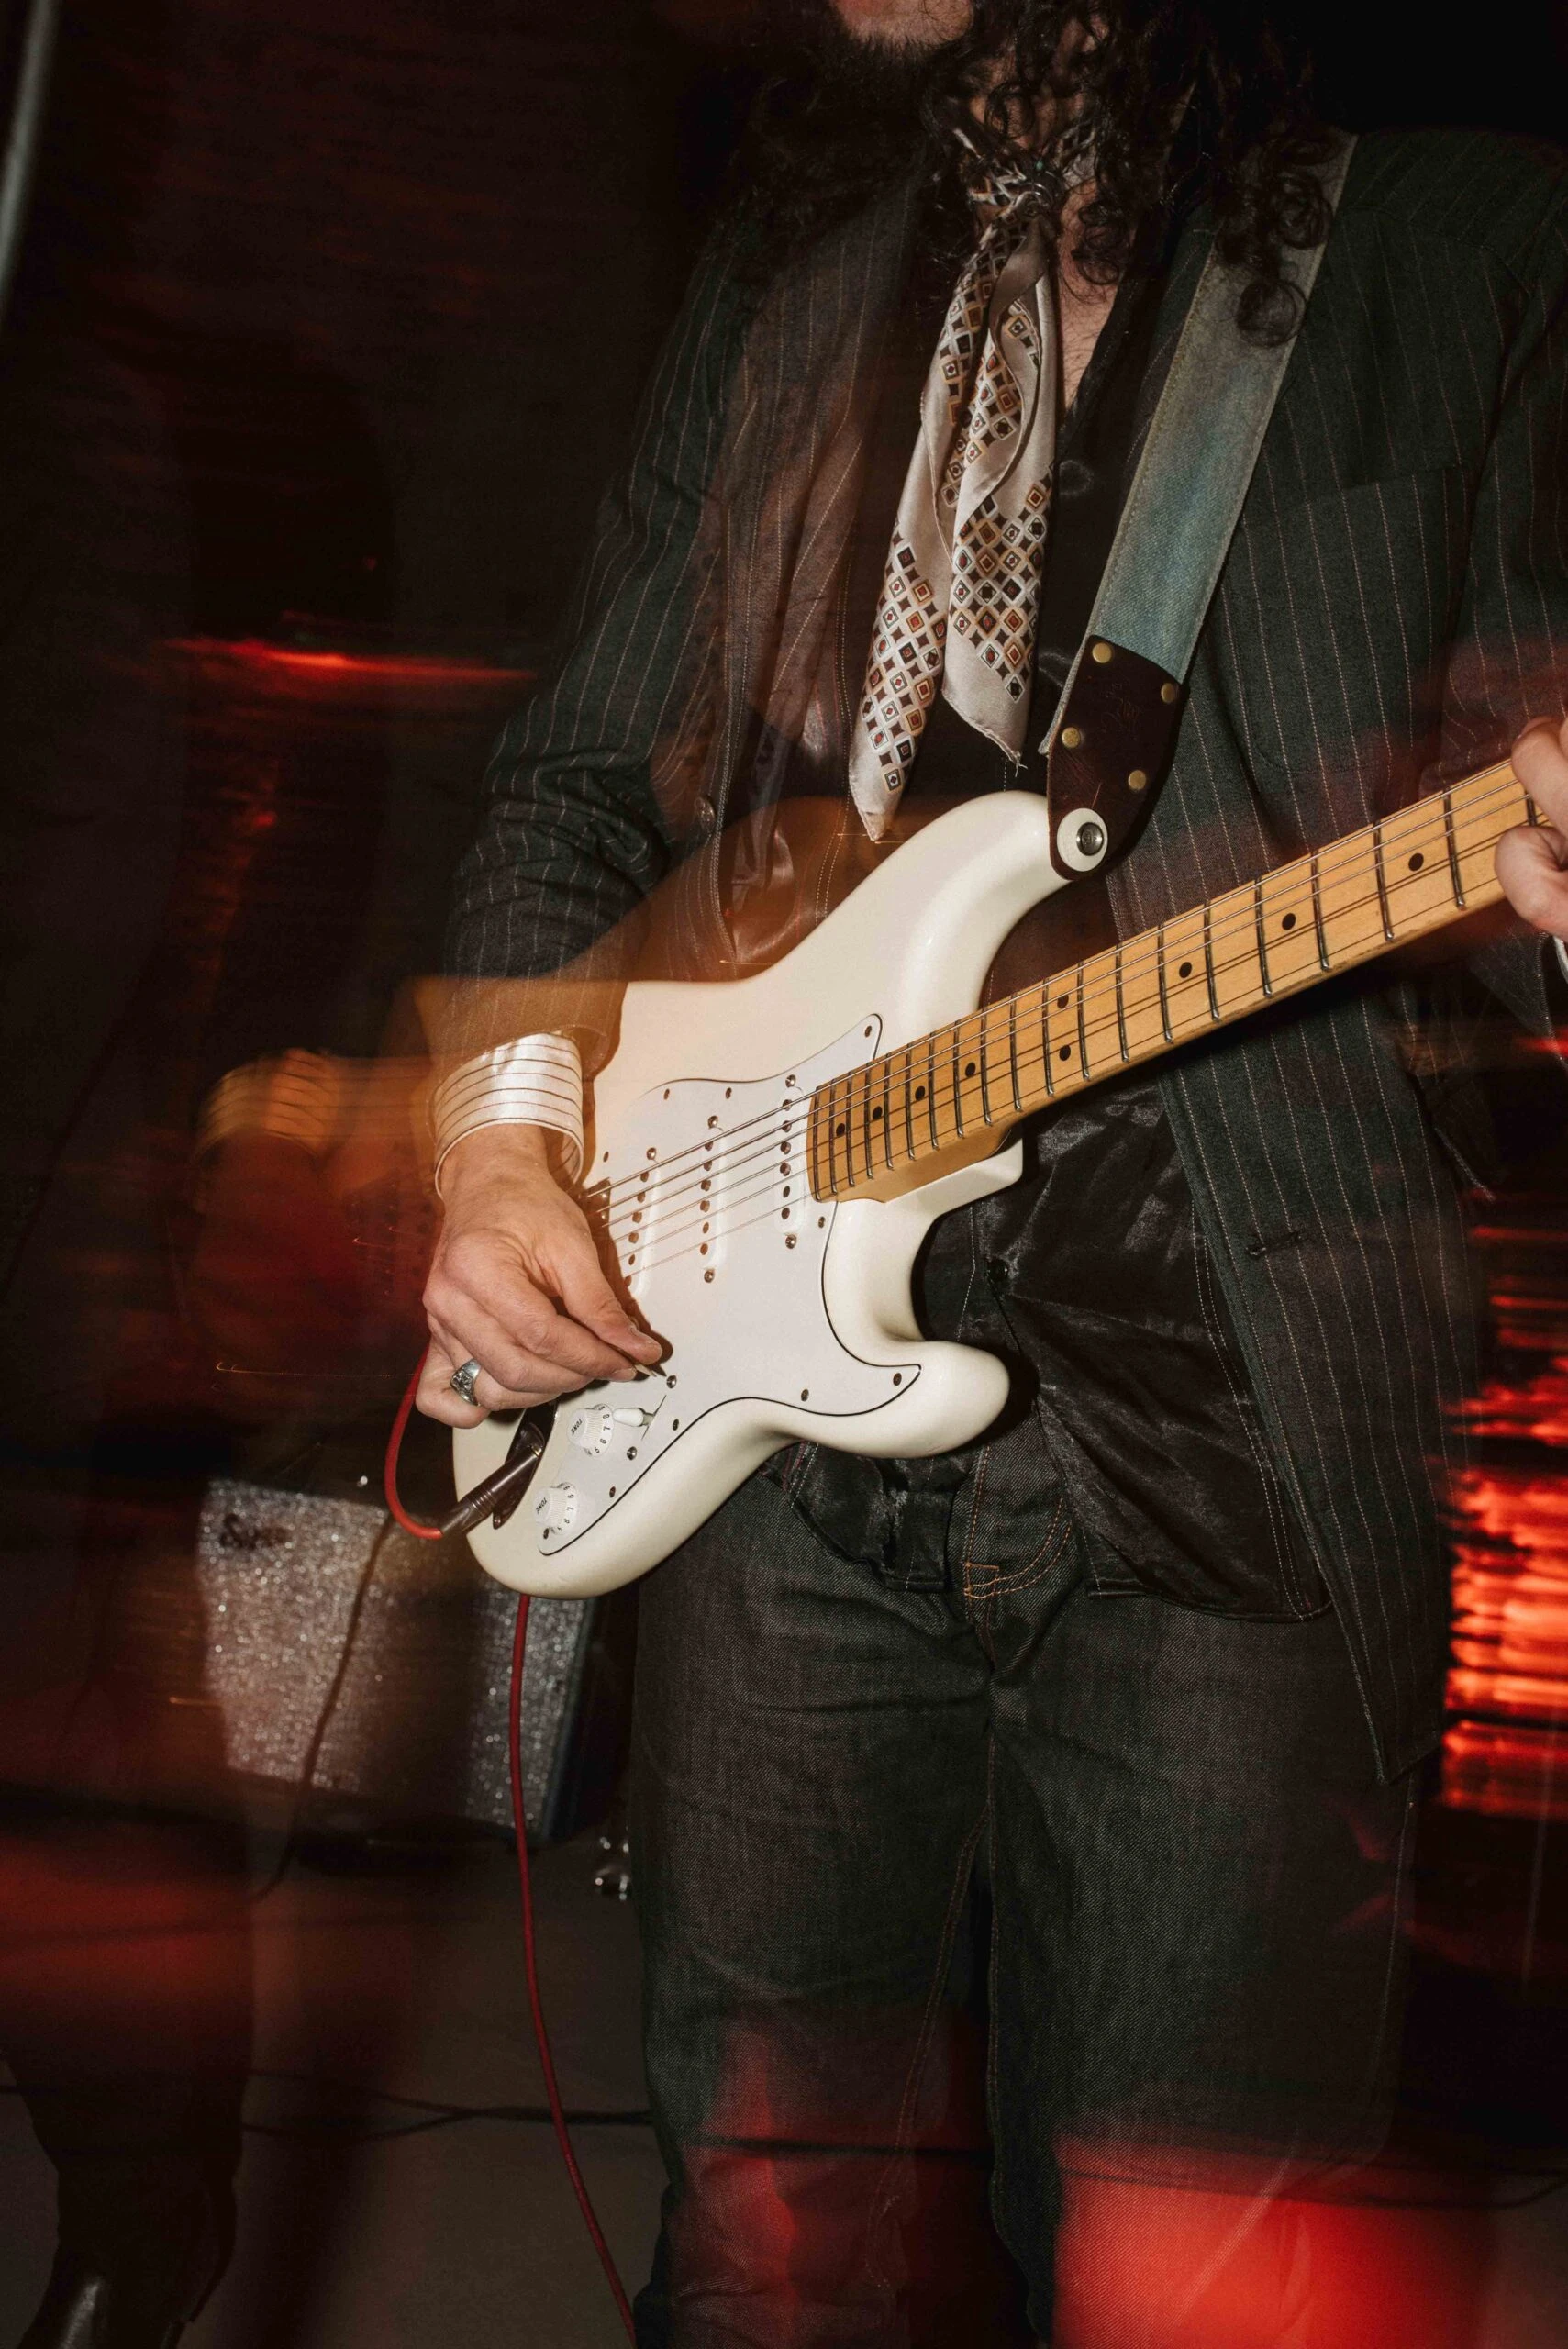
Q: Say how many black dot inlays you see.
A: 9